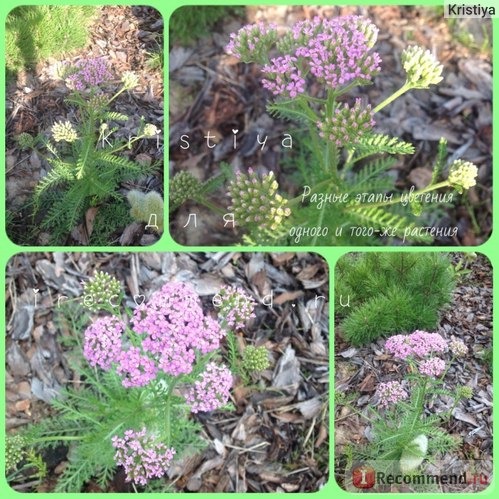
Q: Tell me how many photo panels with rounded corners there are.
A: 4